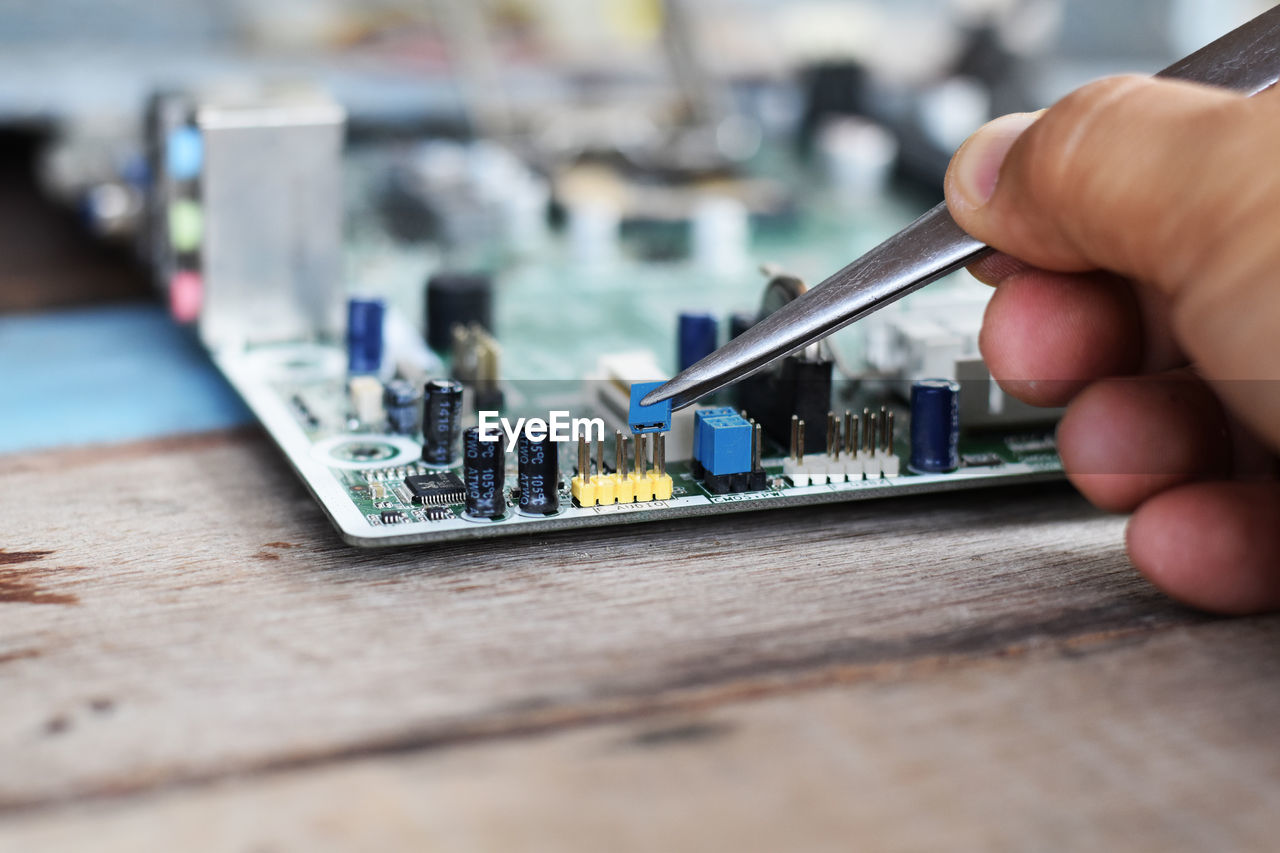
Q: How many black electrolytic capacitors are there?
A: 3